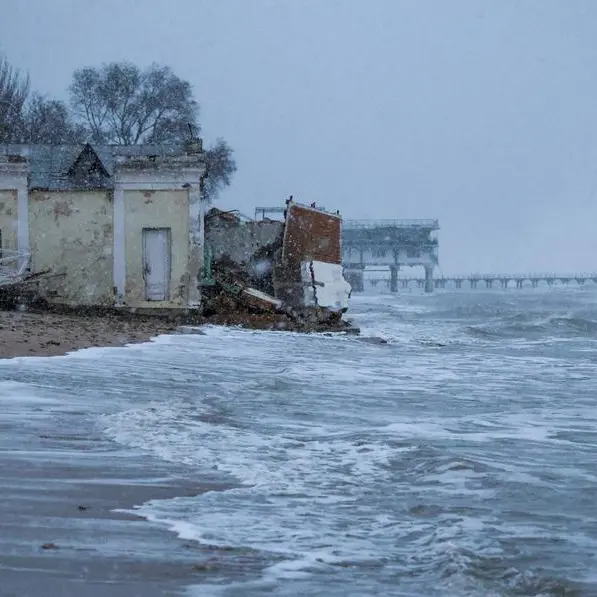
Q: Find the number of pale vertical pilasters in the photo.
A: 3